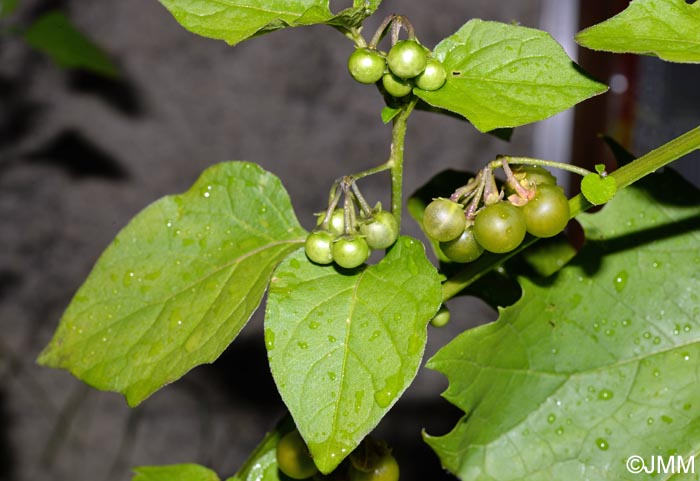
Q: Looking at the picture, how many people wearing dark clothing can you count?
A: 0